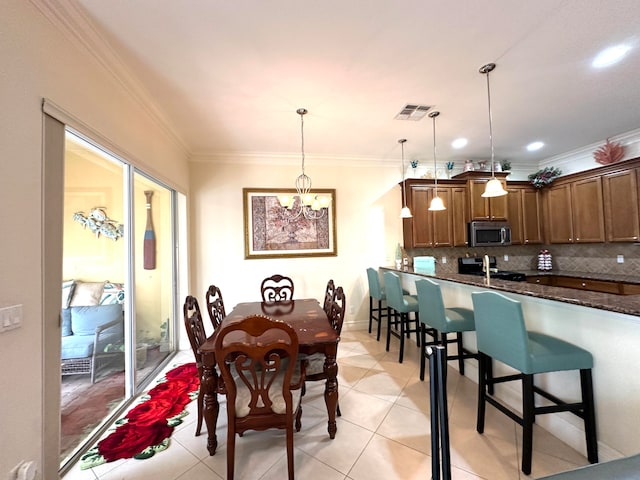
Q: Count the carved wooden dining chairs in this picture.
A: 6